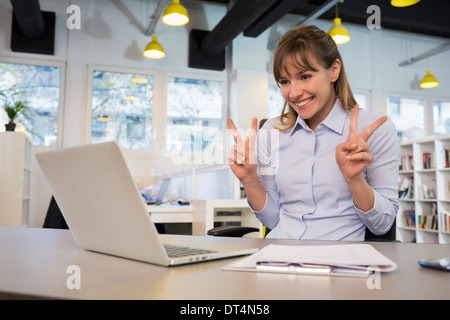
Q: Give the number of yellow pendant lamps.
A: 5